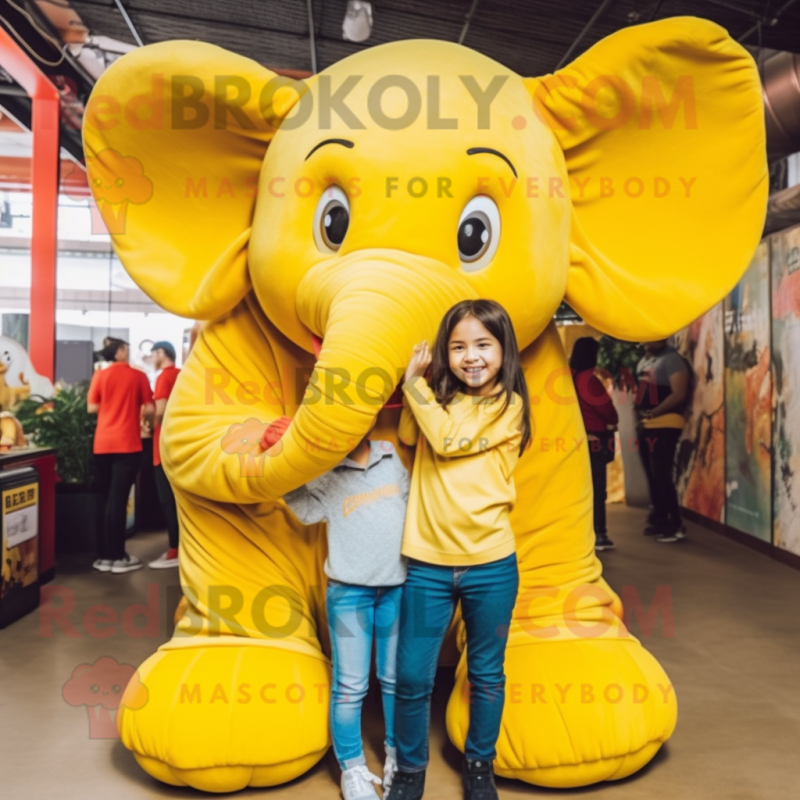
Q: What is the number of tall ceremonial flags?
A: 0